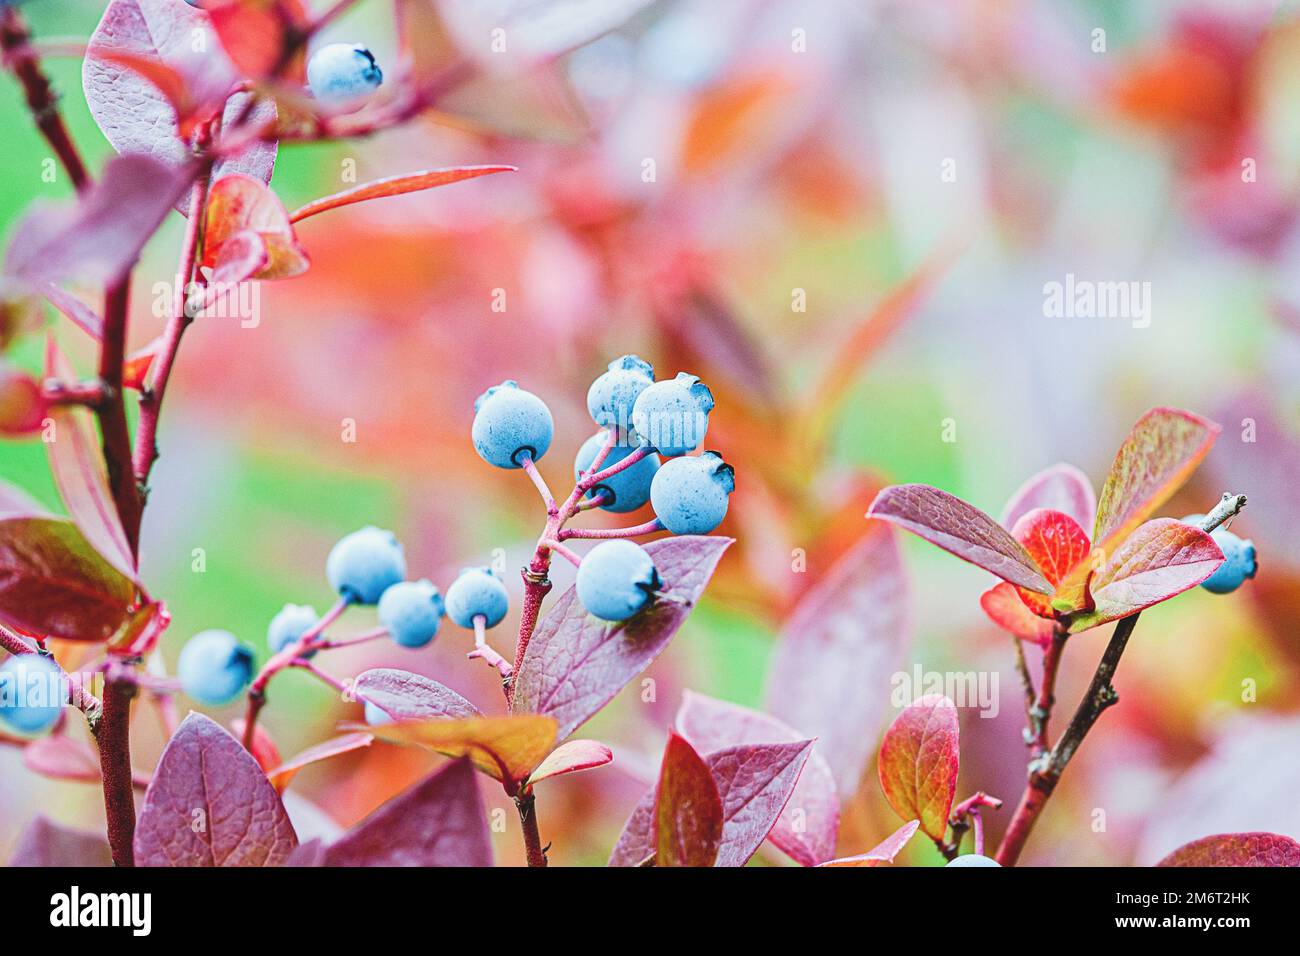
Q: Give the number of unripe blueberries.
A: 0